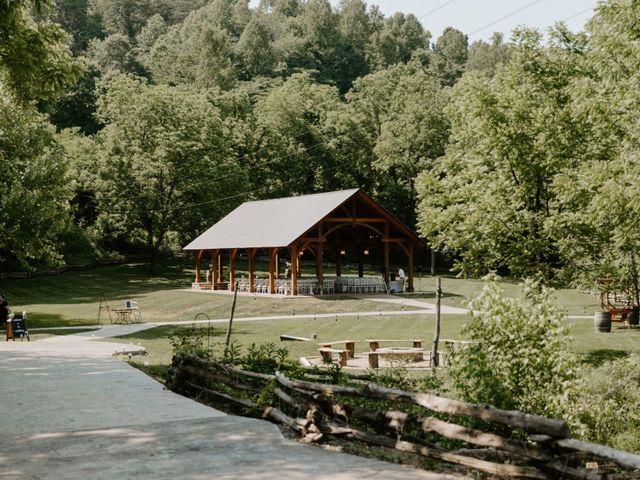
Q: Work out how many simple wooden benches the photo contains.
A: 5